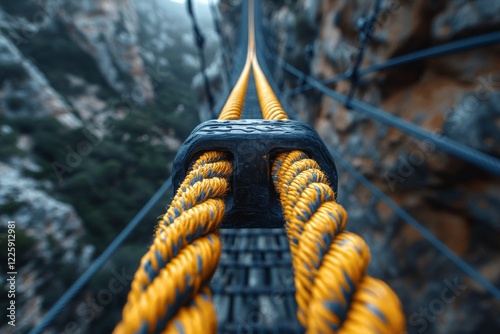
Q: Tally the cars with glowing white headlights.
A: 0